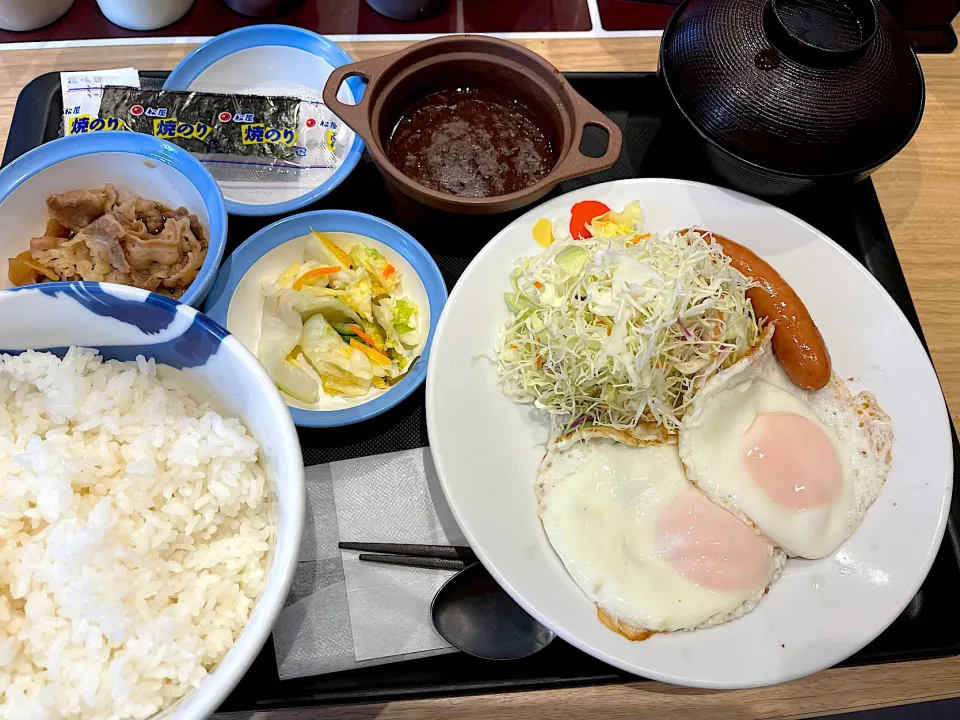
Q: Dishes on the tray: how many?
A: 7